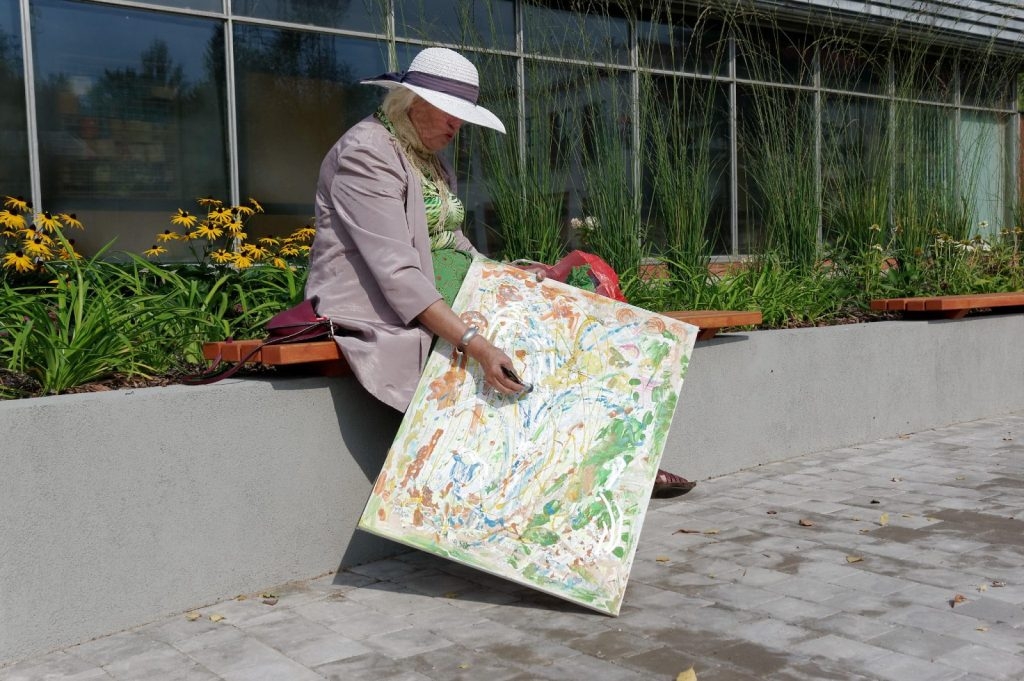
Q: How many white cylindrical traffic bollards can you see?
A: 0